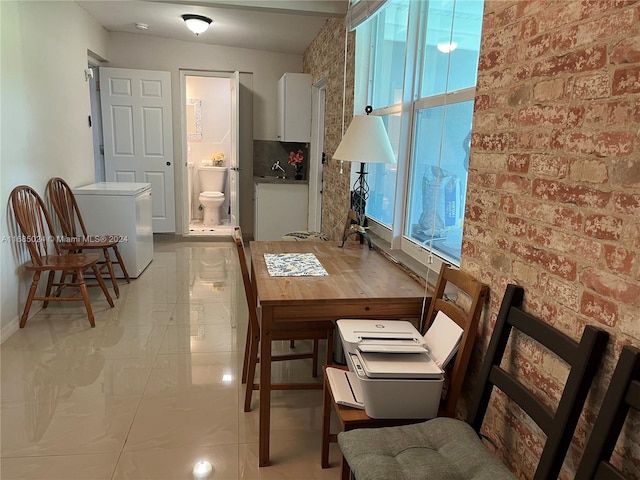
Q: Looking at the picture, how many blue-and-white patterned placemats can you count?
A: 1